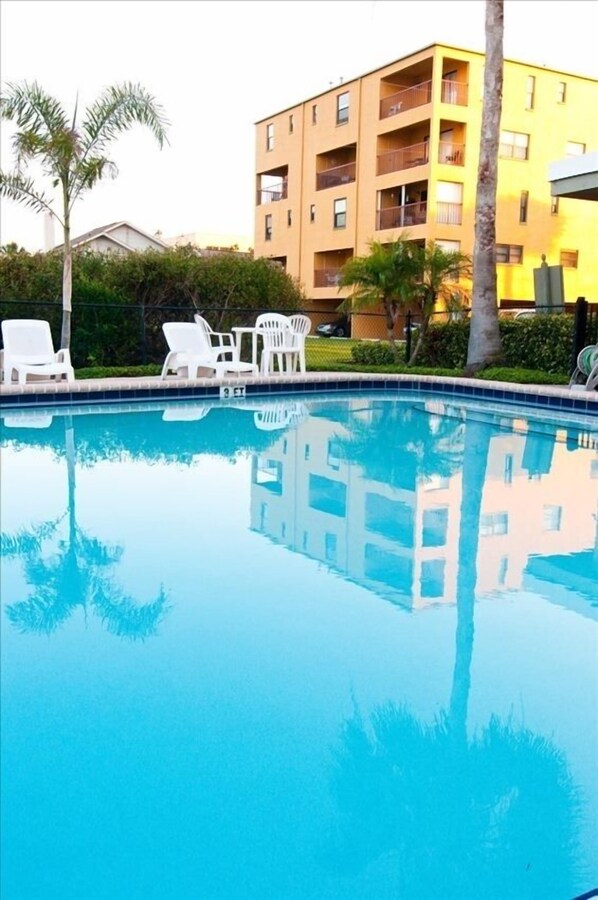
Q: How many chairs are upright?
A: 3